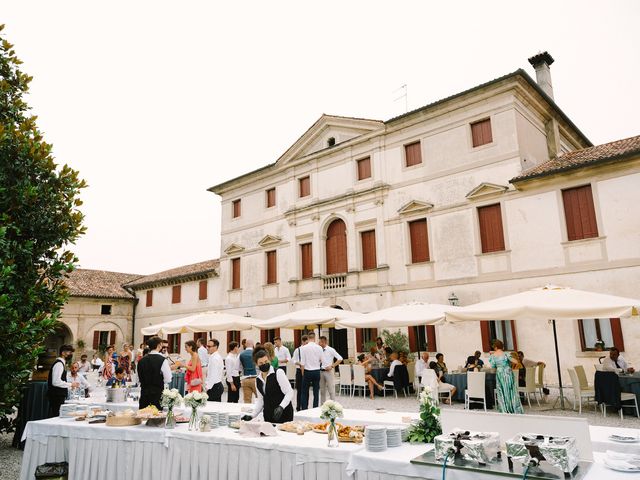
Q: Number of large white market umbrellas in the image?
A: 4